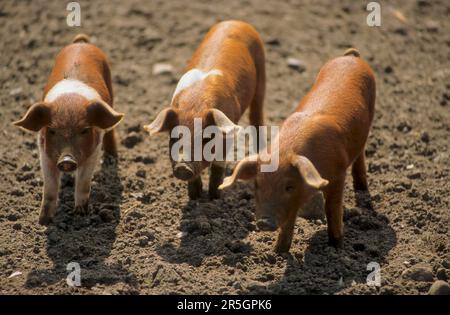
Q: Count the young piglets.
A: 3